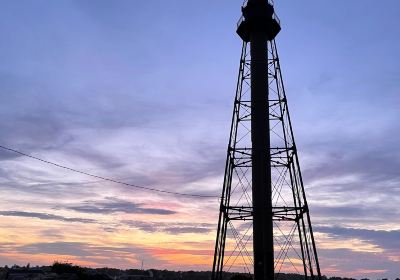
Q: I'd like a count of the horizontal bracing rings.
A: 4